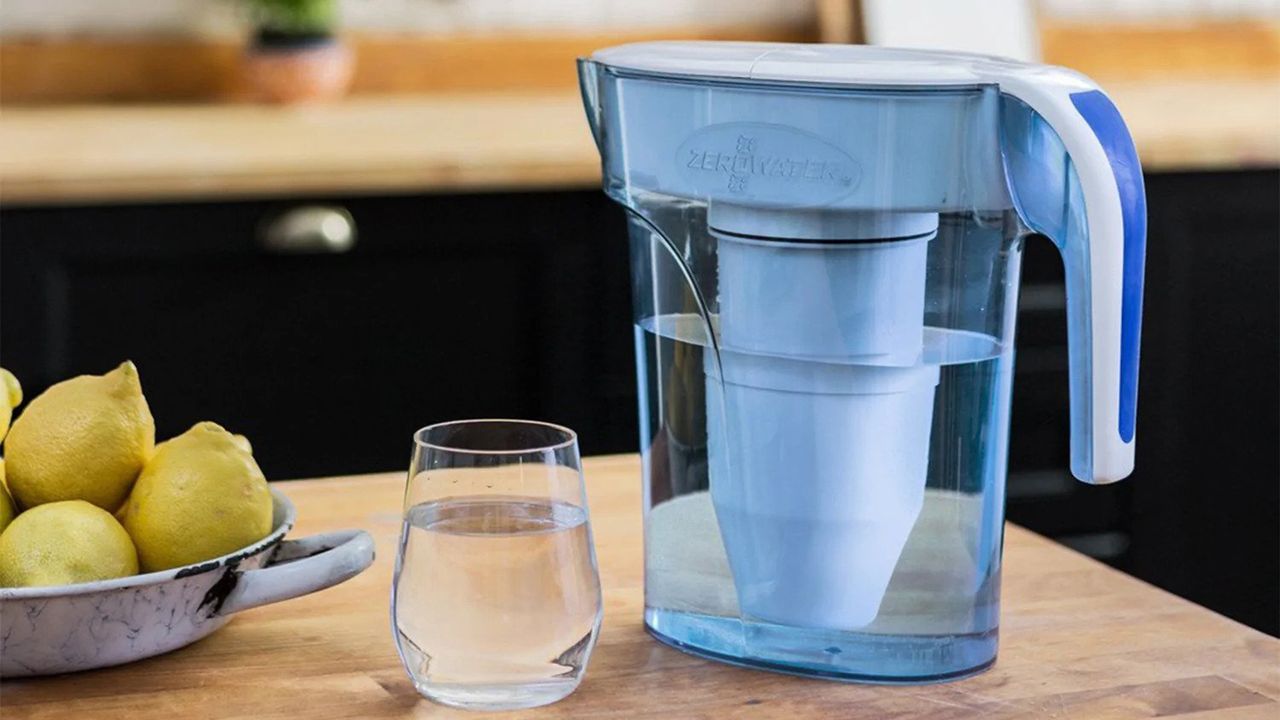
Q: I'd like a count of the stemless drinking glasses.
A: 1